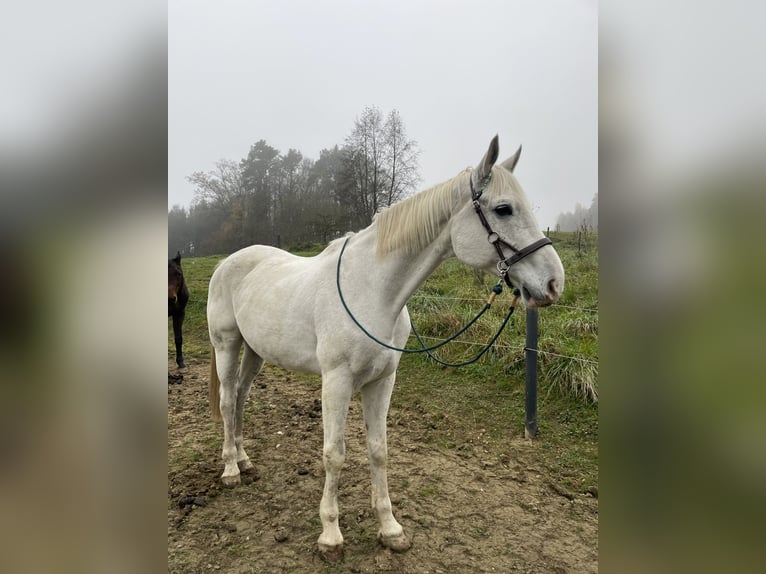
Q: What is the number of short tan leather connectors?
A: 2